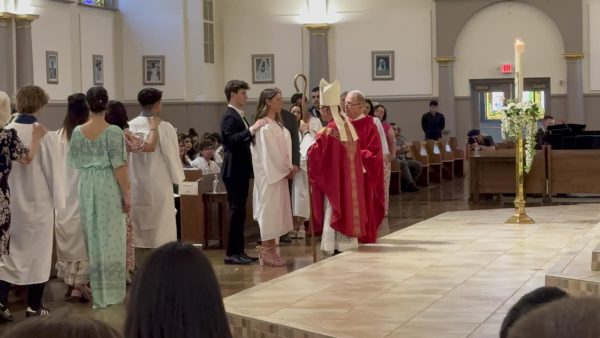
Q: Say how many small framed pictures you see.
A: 5